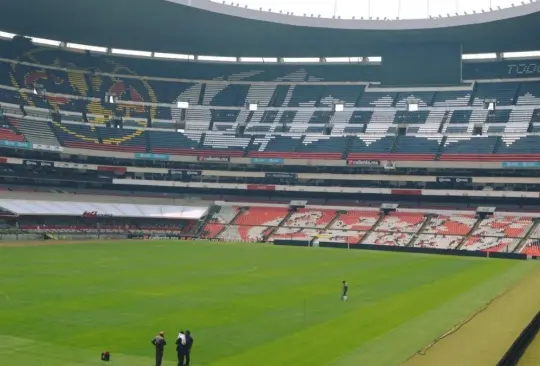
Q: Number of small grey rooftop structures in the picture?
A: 3